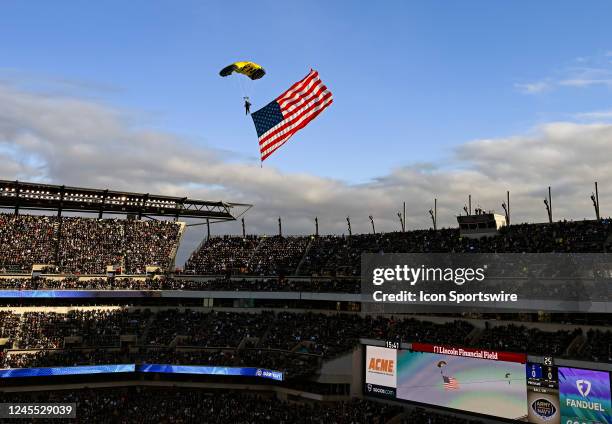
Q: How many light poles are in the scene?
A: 11